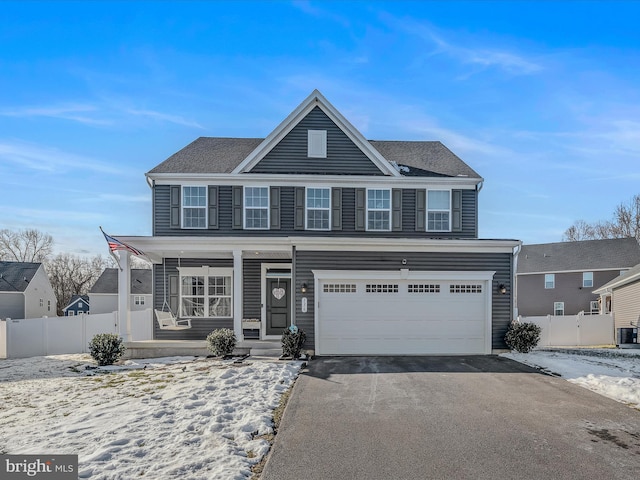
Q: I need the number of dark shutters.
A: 11